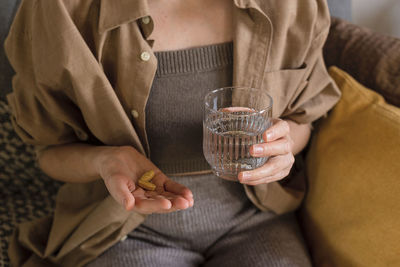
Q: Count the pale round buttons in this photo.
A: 3